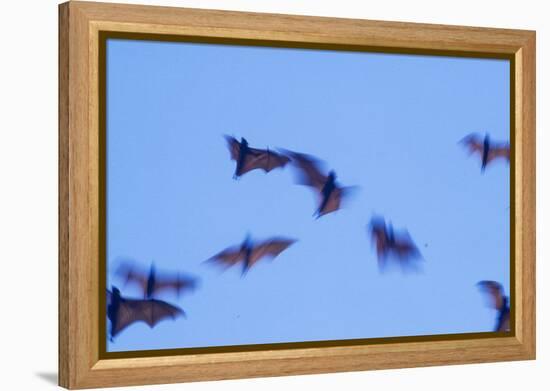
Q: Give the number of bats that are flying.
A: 8